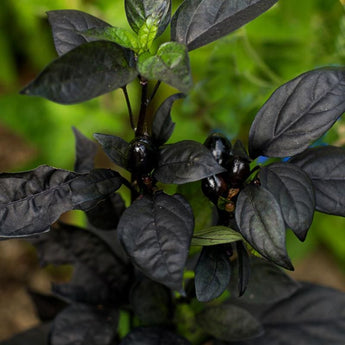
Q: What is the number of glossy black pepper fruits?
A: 4